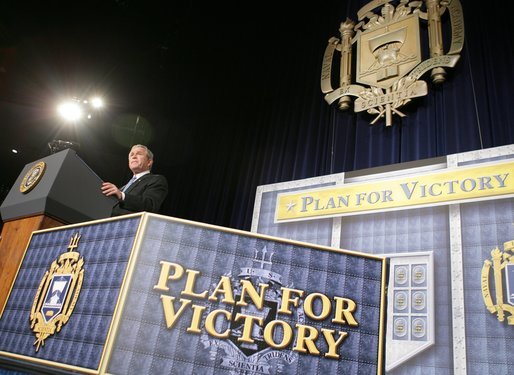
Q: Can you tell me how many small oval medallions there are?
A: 6